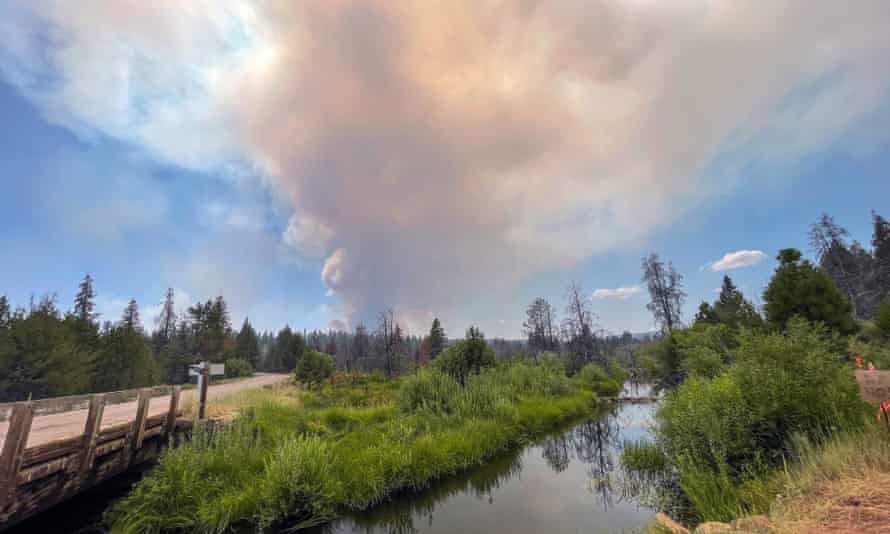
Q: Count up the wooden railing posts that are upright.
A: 4